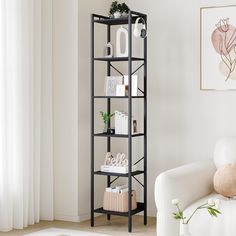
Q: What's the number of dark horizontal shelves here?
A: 6